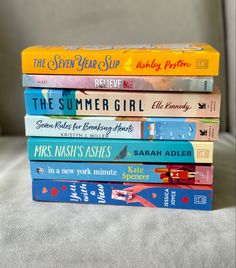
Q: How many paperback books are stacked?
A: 7